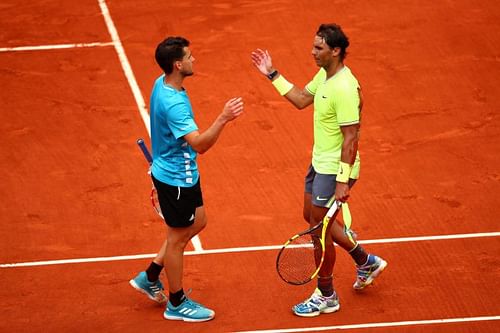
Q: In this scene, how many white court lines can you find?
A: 4